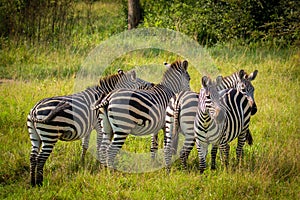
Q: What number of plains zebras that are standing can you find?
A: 4